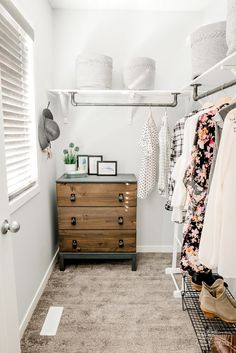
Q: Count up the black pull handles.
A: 6